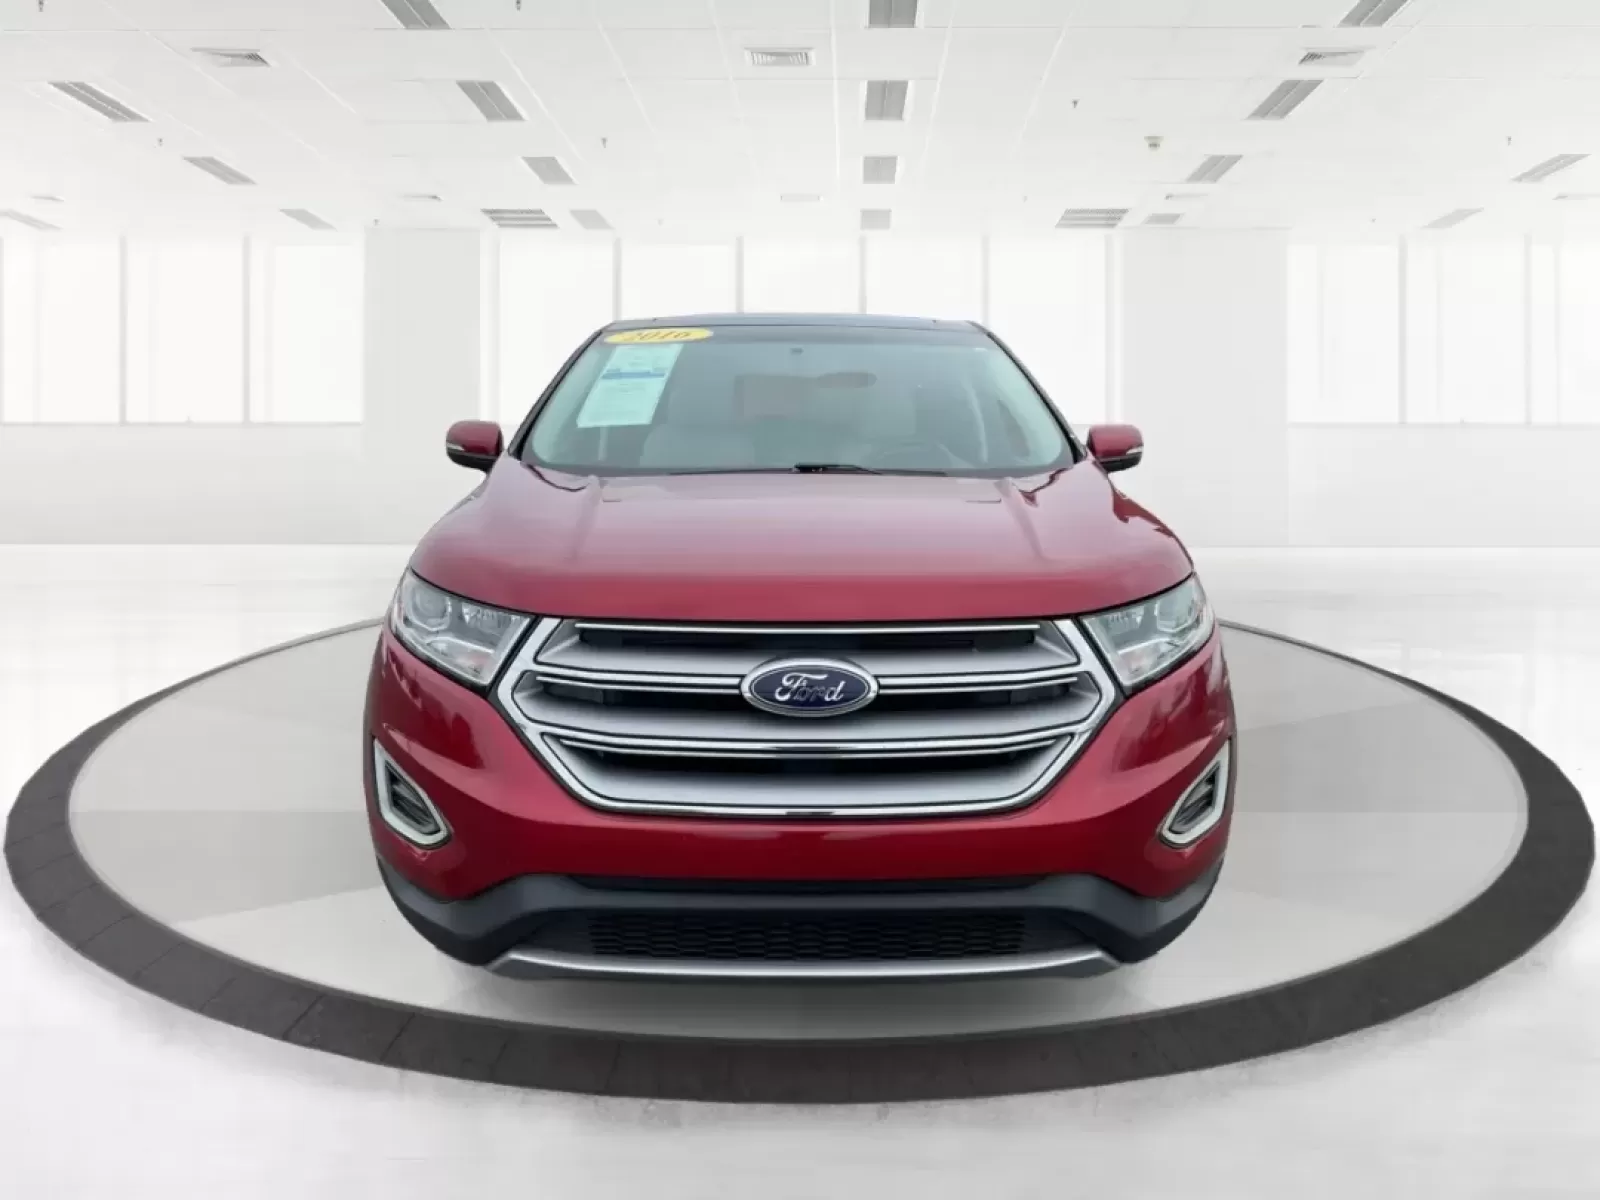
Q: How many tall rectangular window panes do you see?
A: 11